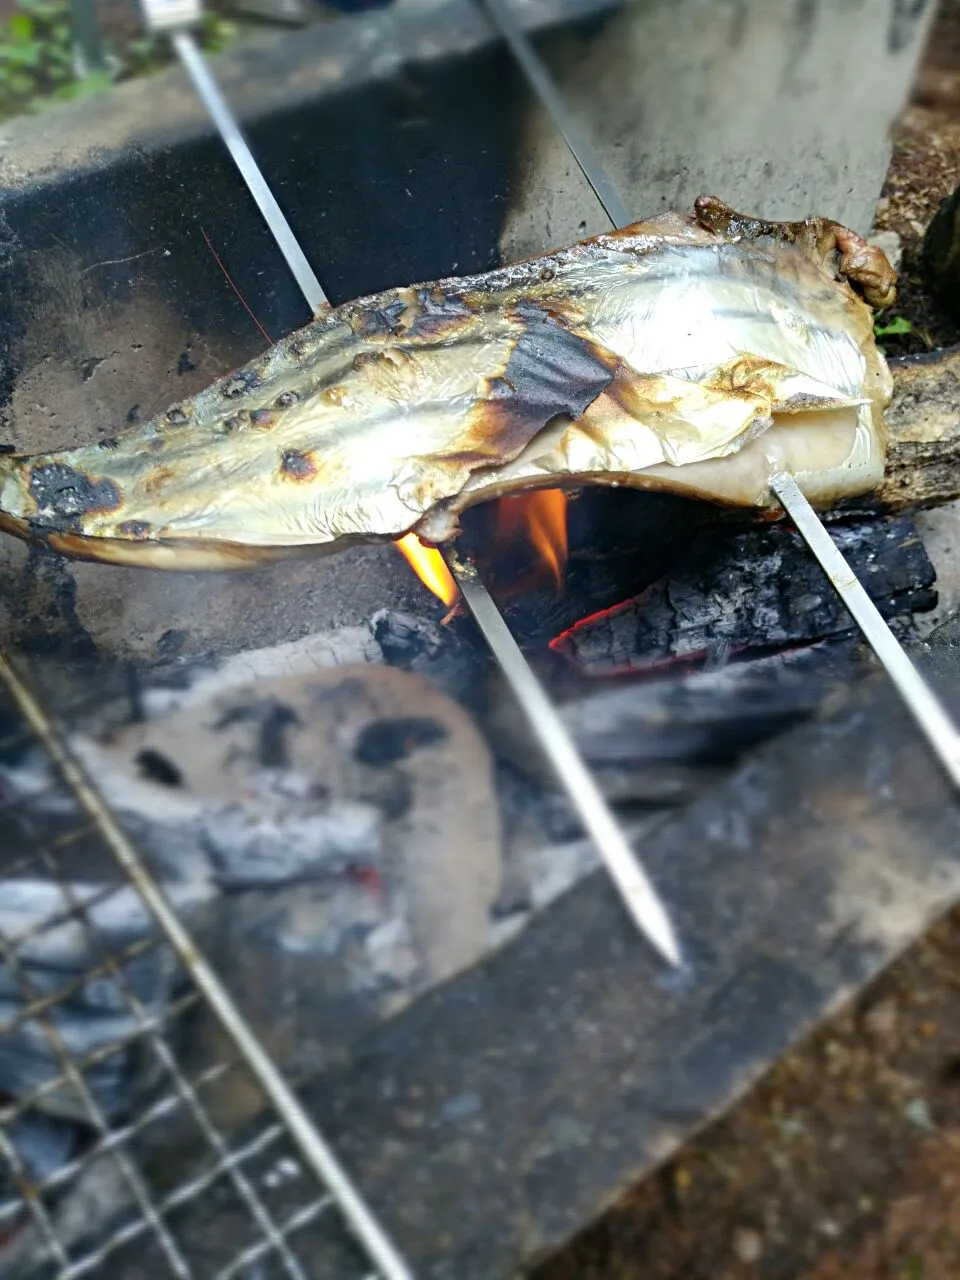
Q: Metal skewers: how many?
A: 2